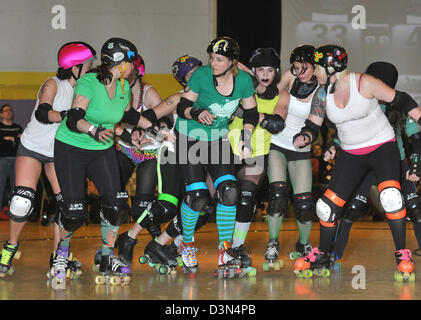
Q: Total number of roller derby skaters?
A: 9